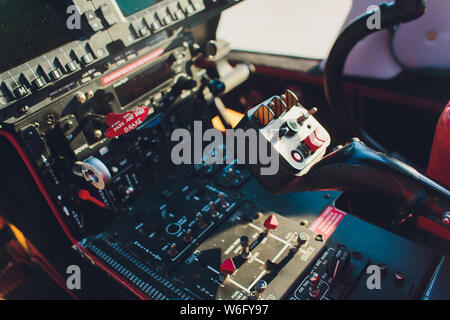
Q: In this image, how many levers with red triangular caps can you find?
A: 2